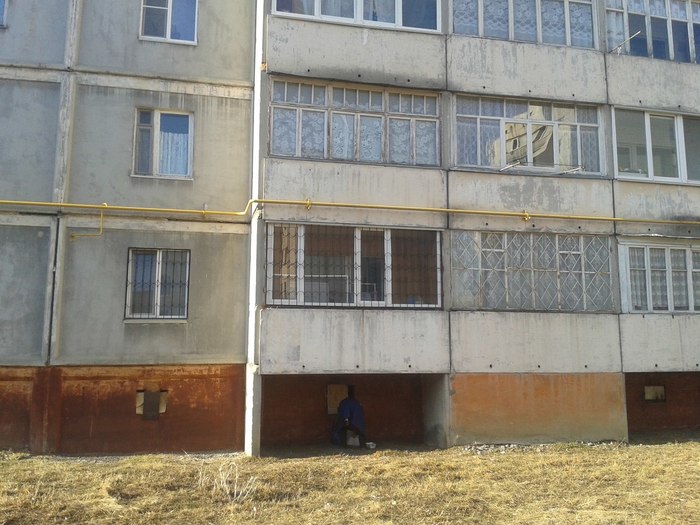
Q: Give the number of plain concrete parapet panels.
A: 9